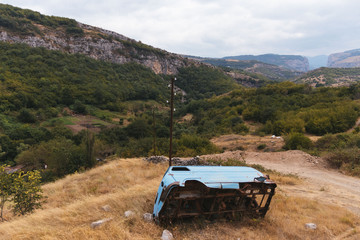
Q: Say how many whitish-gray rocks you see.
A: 6